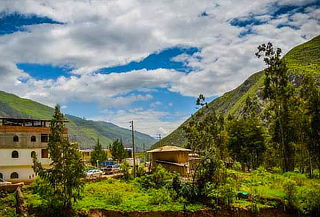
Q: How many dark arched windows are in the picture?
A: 6